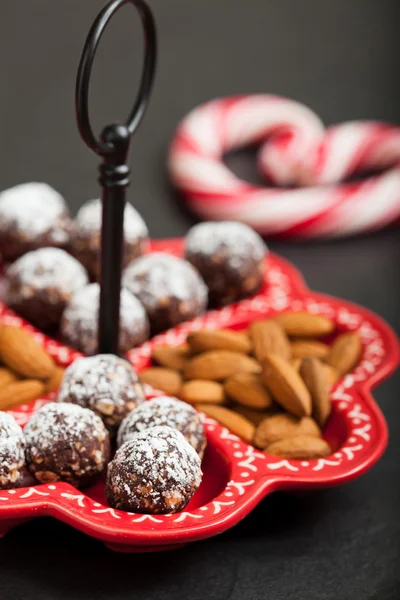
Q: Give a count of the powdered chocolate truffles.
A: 11